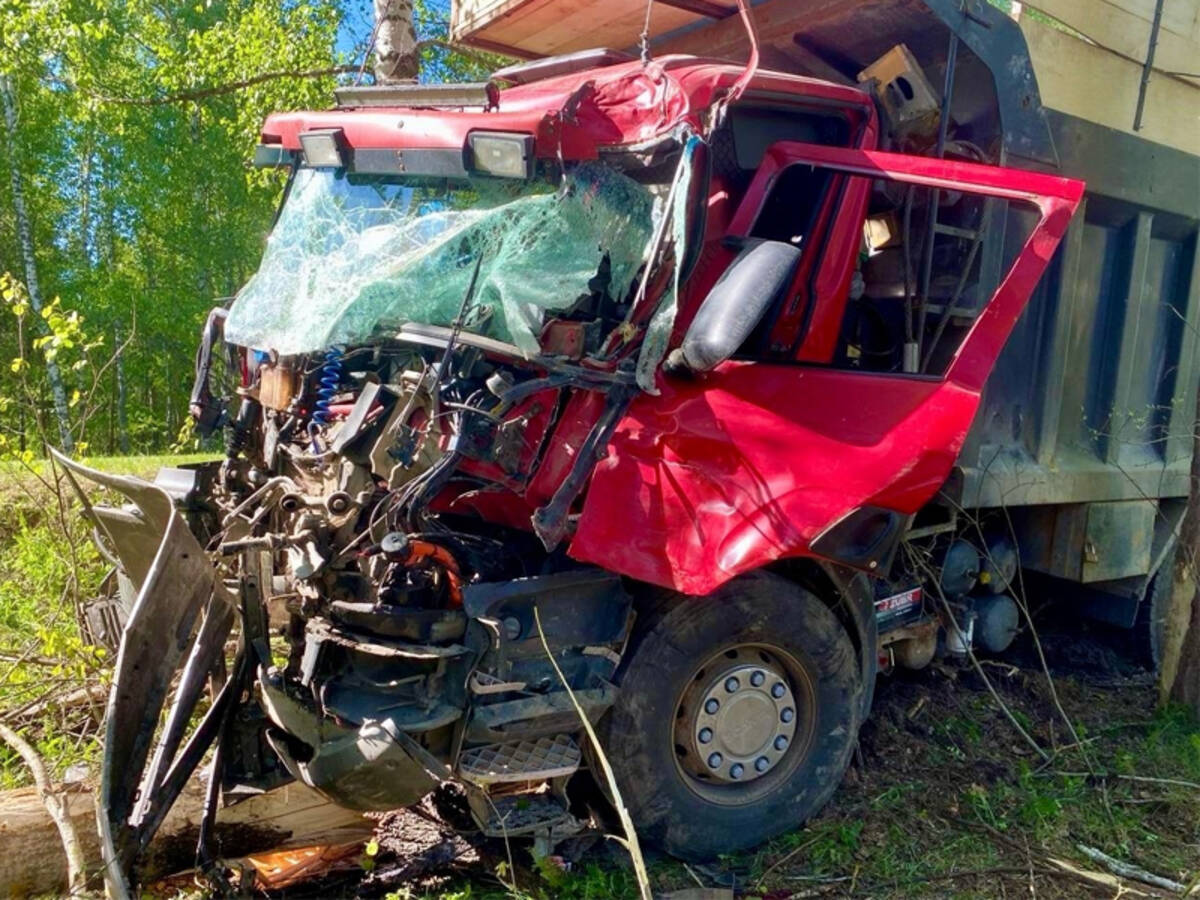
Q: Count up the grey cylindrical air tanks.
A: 3